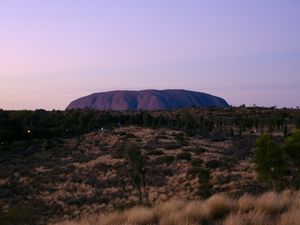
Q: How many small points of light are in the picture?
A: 3